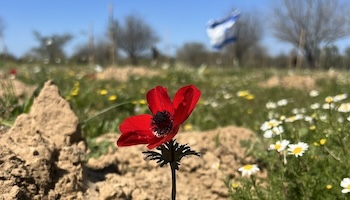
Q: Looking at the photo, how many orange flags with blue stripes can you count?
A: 0